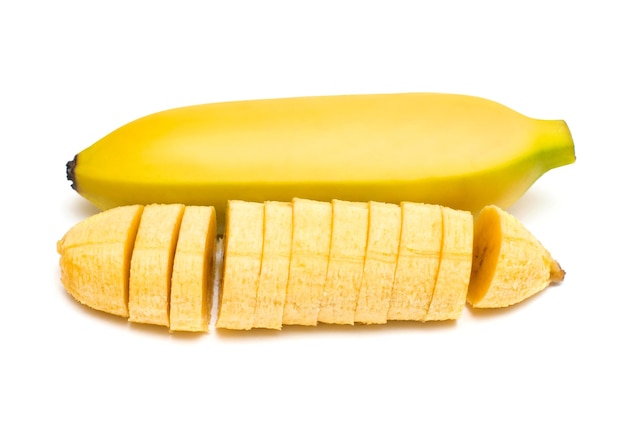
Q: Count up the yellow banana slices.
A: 11